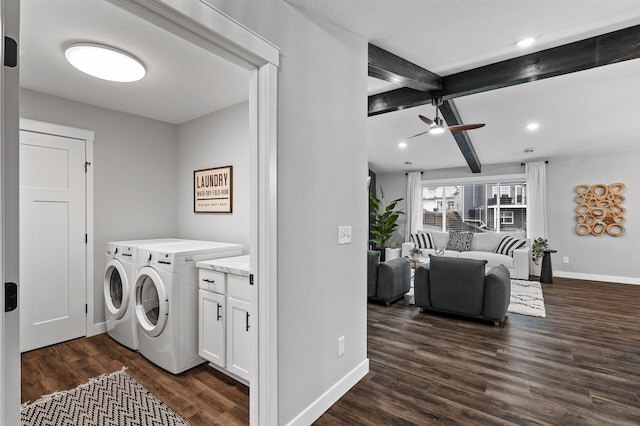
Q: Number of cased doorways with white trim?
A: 2